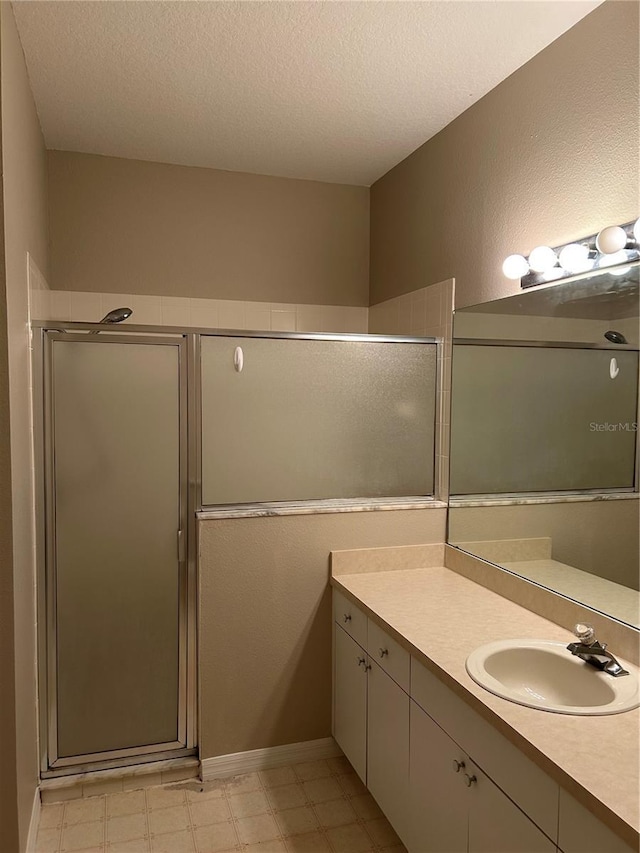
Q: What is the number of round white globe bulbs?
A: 5